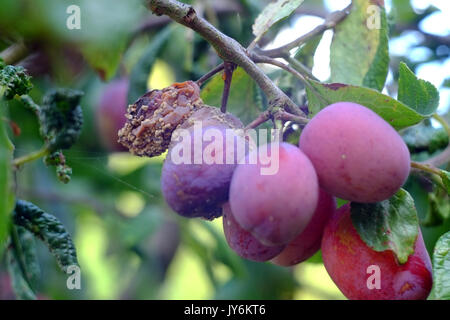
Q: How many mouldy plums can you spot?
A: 2